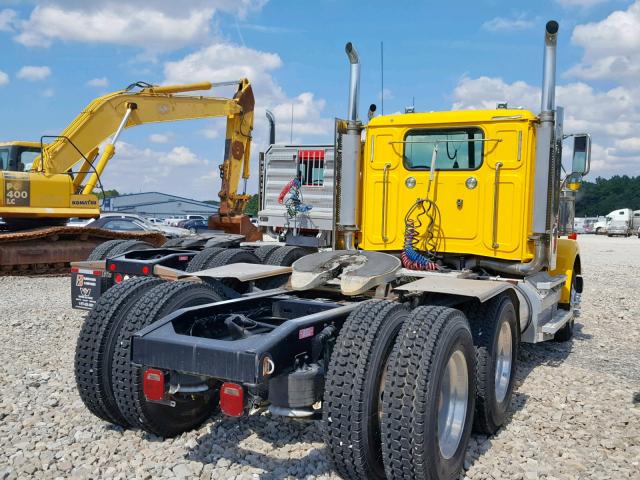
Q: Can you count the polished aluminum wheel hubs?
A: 2